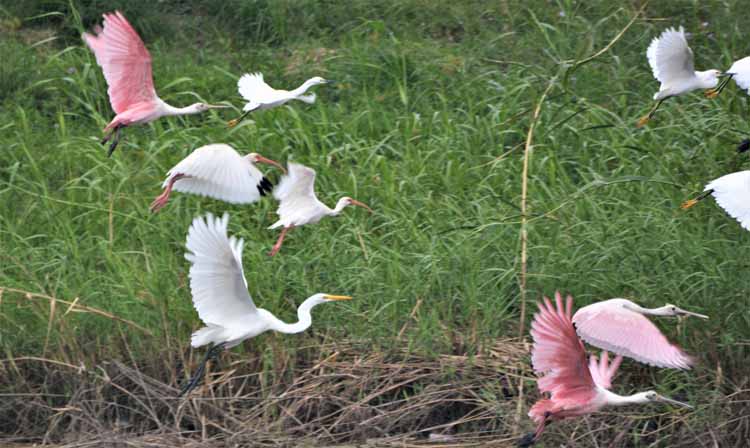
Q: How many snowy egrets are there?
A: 4